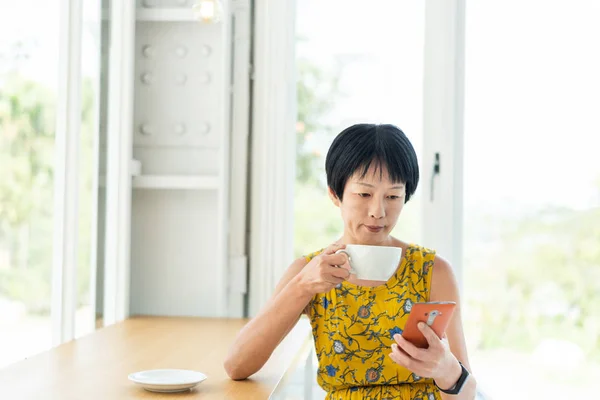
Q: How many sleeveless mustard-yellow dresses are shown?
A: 1